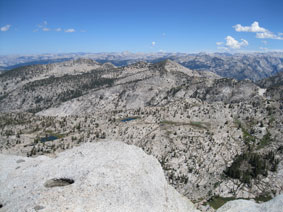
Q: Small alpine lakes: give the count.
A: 2